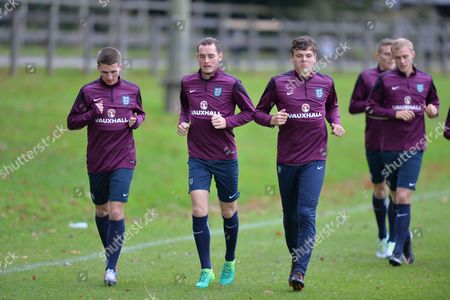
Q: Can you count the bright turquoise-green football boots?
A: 2